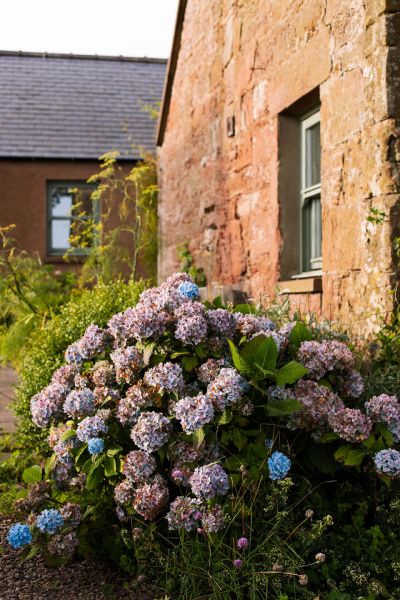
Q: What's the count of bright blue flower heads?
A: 5